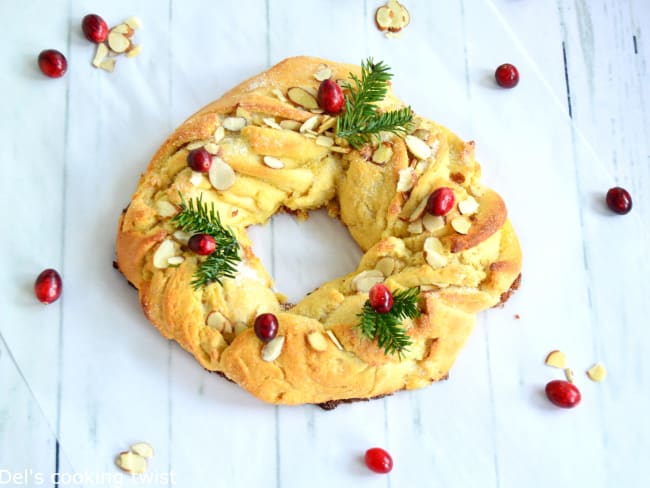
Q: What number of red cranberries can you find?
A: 13